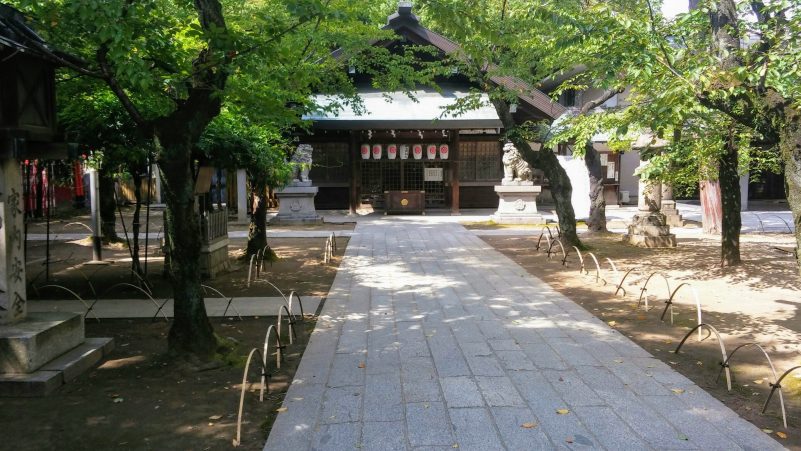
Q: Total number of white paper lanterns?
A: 7